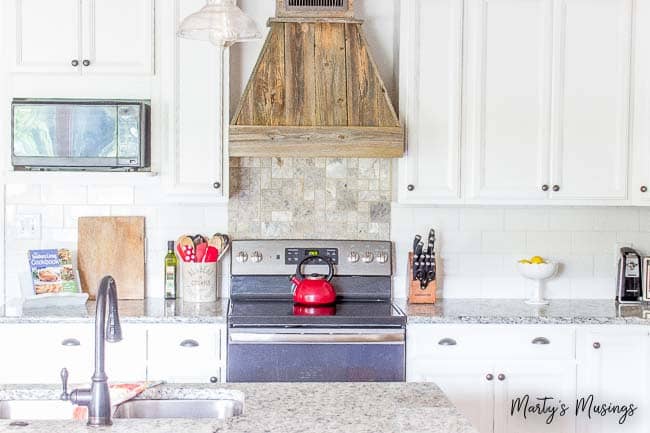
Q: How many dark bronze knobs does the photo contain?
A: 11